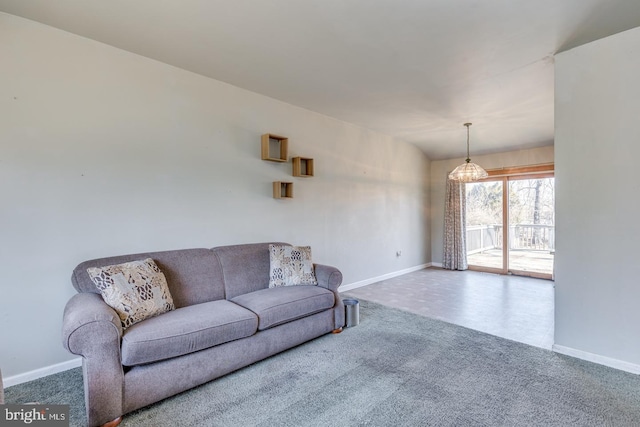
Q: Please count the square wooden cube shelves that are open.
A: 3